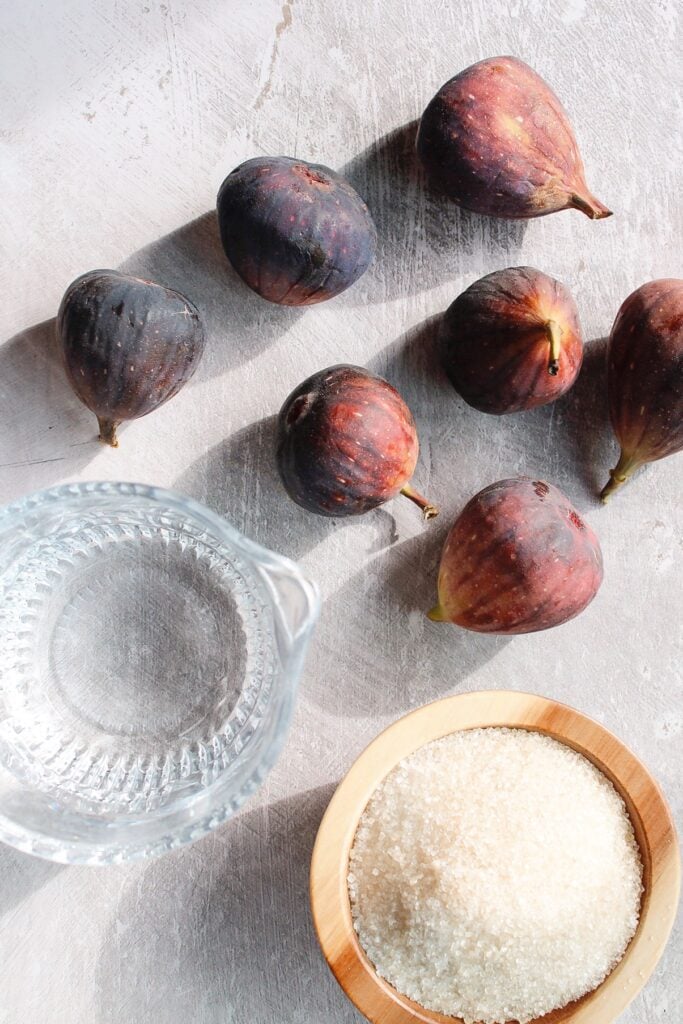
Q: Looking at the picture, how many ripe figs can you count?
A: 7